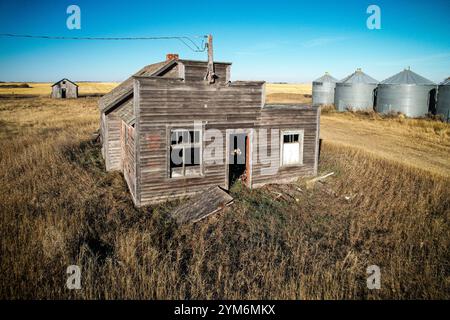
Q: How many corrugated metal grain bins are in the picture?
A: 4